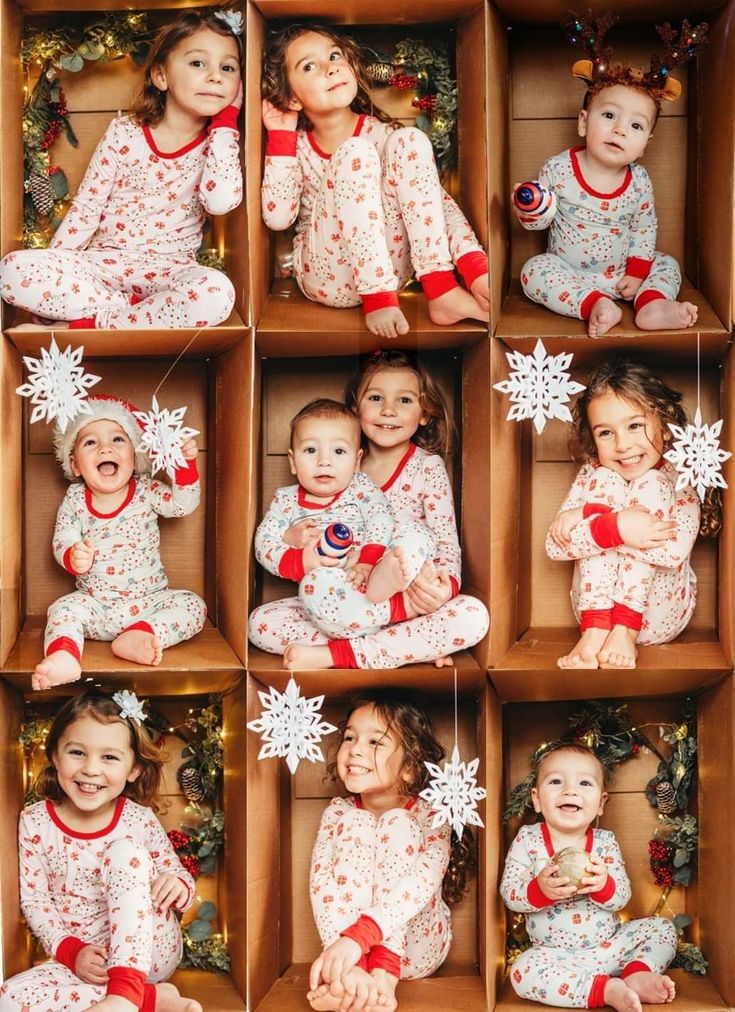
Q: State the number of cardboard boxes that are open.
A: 9